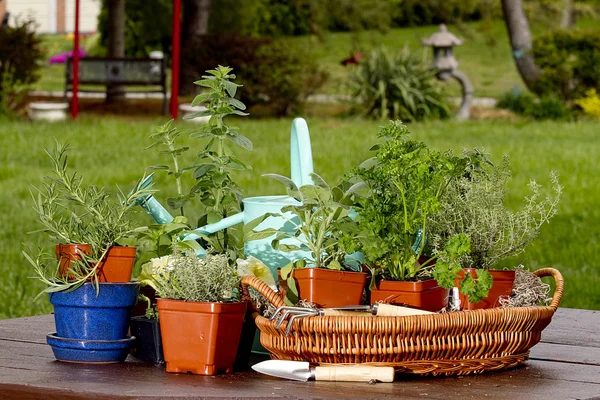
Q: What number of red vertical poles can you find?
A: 2